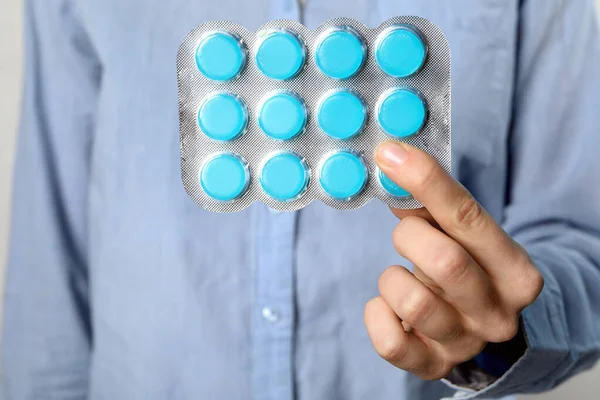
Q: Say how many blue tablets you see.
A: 12